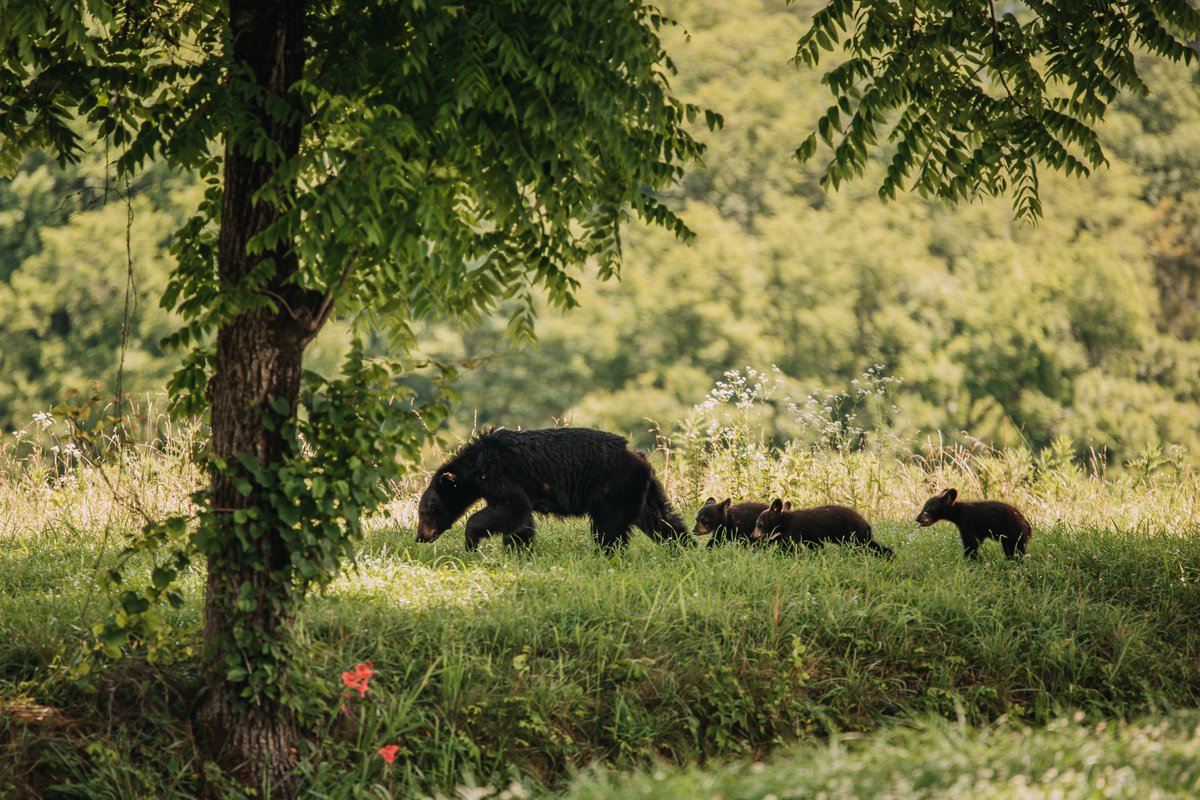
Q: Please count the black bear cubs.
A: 3